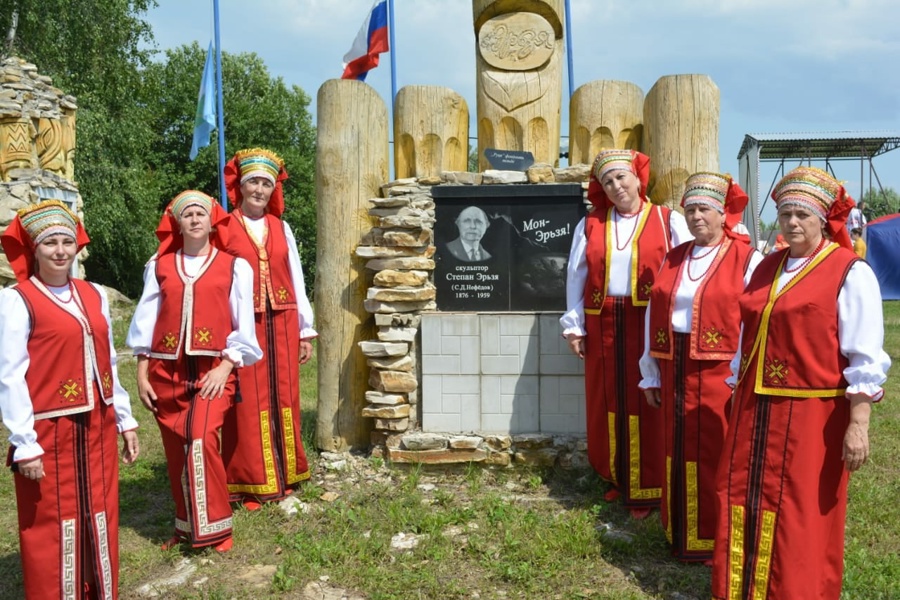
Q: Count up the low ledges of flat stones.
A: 1